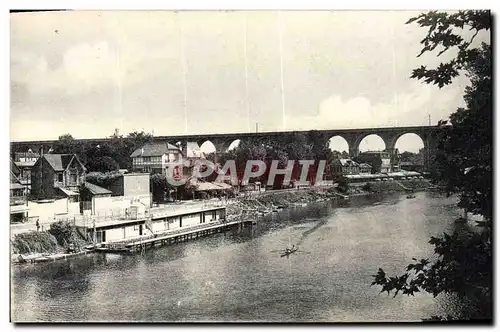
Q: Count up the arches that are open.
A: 5